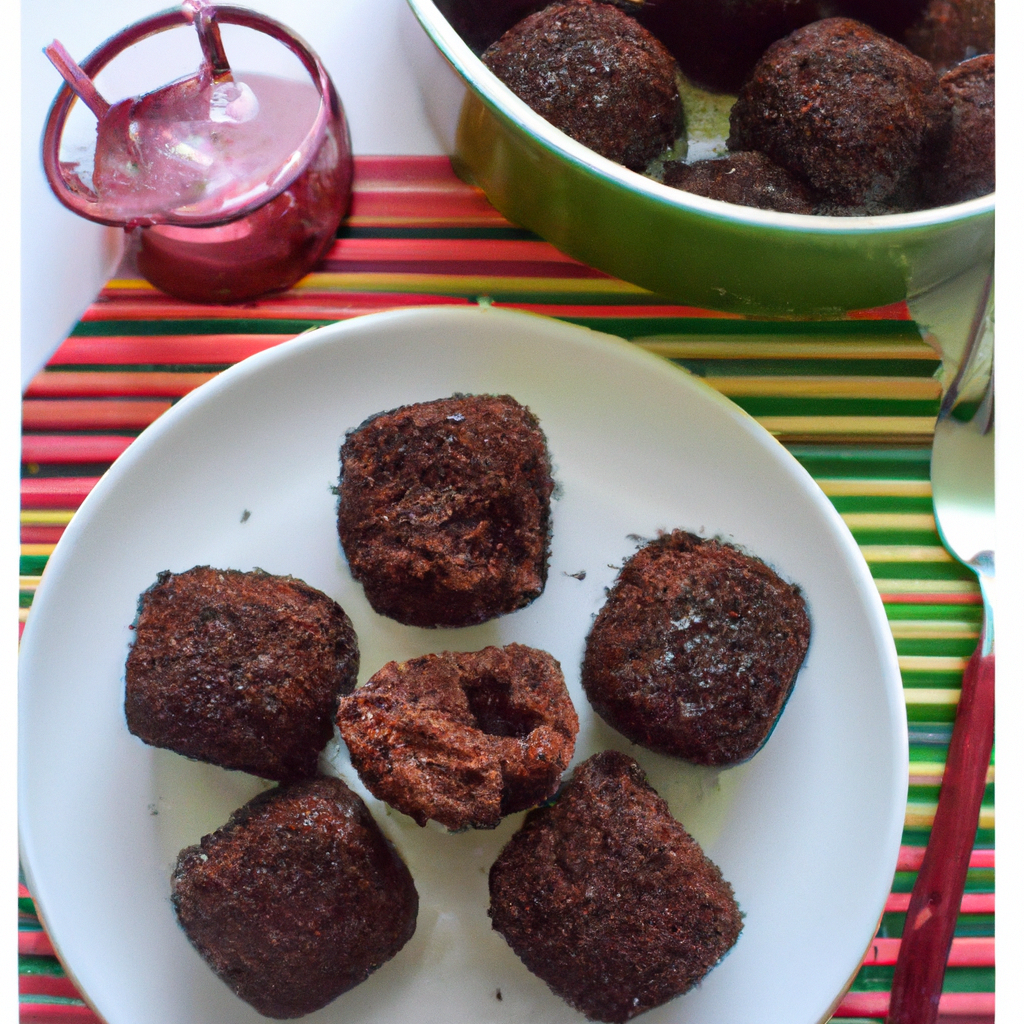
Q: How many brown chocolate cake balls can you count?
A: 11